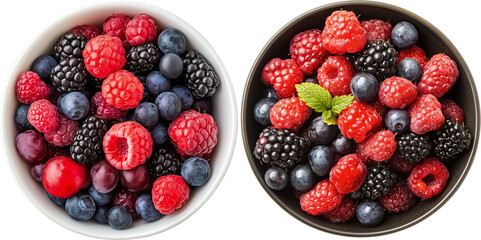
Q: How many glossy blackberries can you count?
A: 11